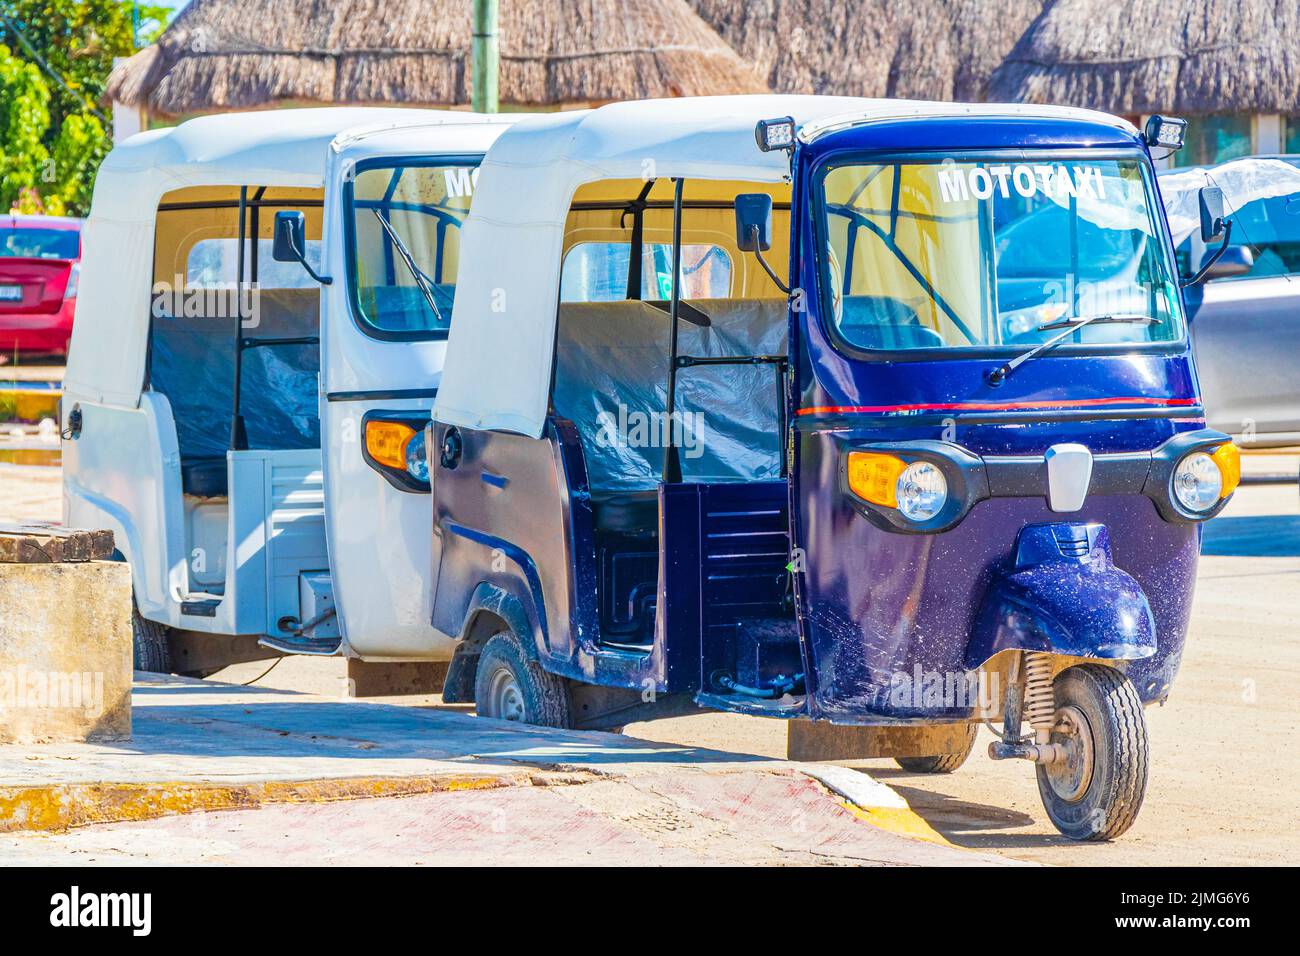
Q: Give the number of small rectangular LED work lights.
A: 2